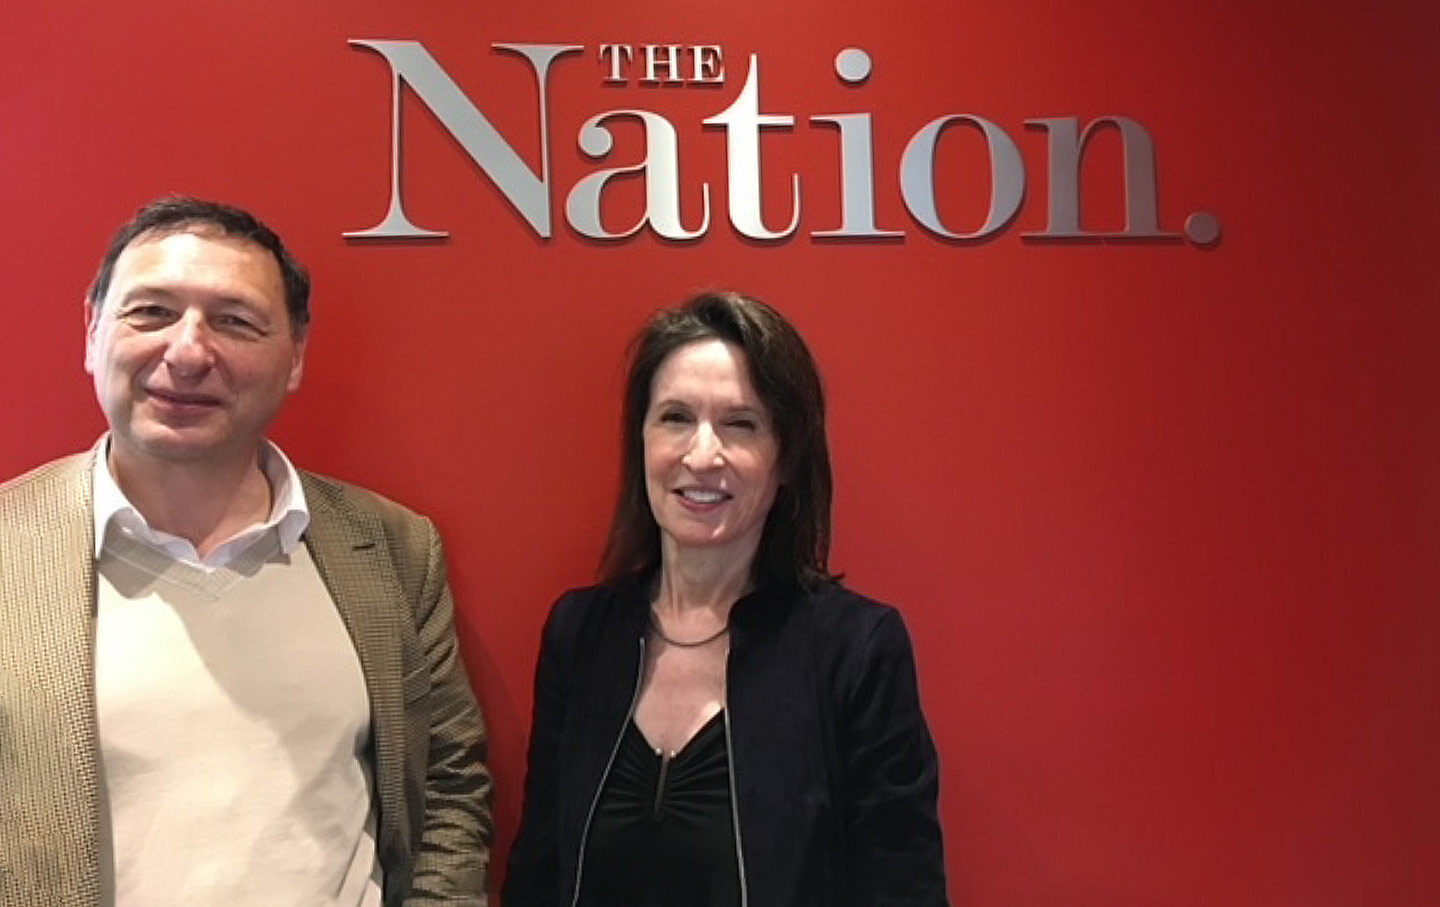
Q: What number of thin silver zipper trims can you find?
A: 2